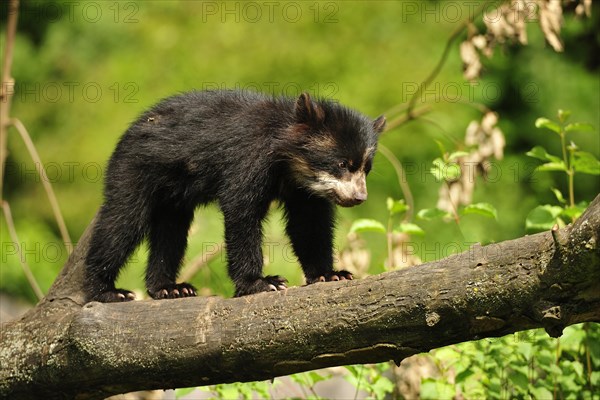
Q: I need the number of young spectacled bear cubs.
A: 1